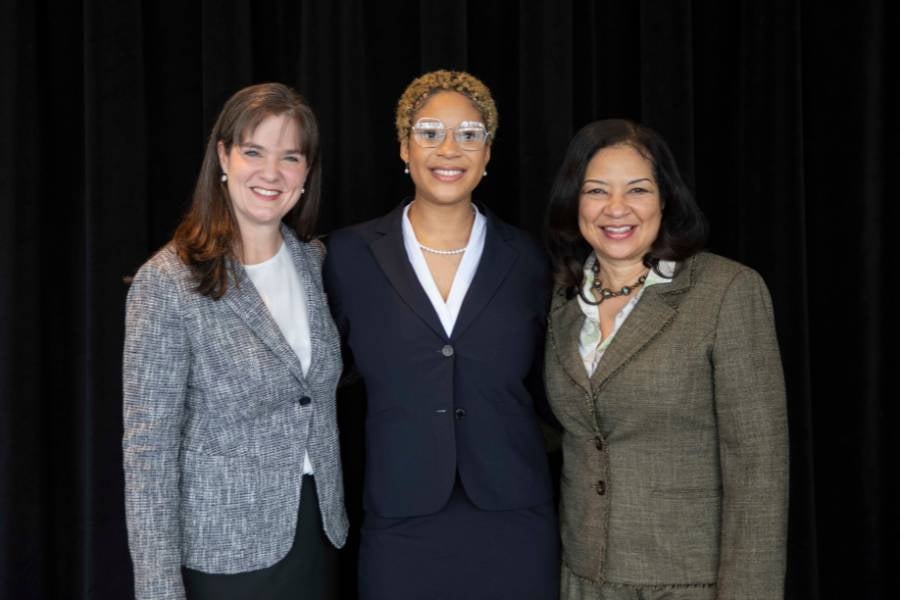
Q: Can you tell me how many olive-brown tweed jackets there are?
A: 1